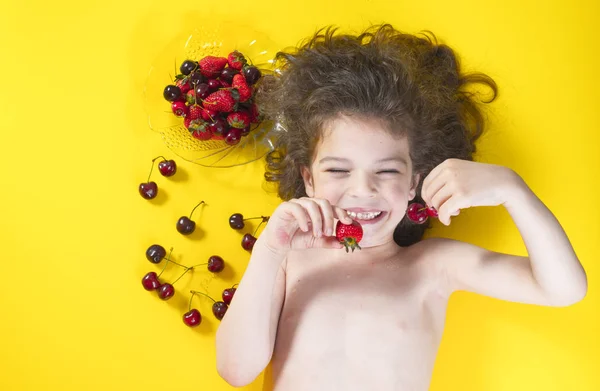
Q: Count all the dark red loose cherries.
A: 12